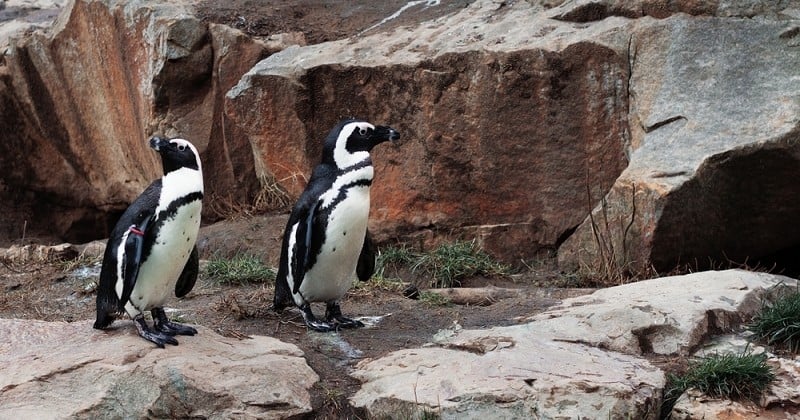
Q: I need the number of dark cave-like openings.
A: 1